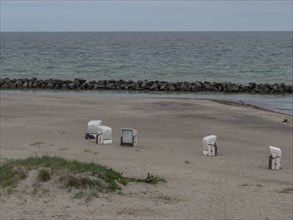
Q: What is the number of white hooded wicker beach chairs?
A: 5